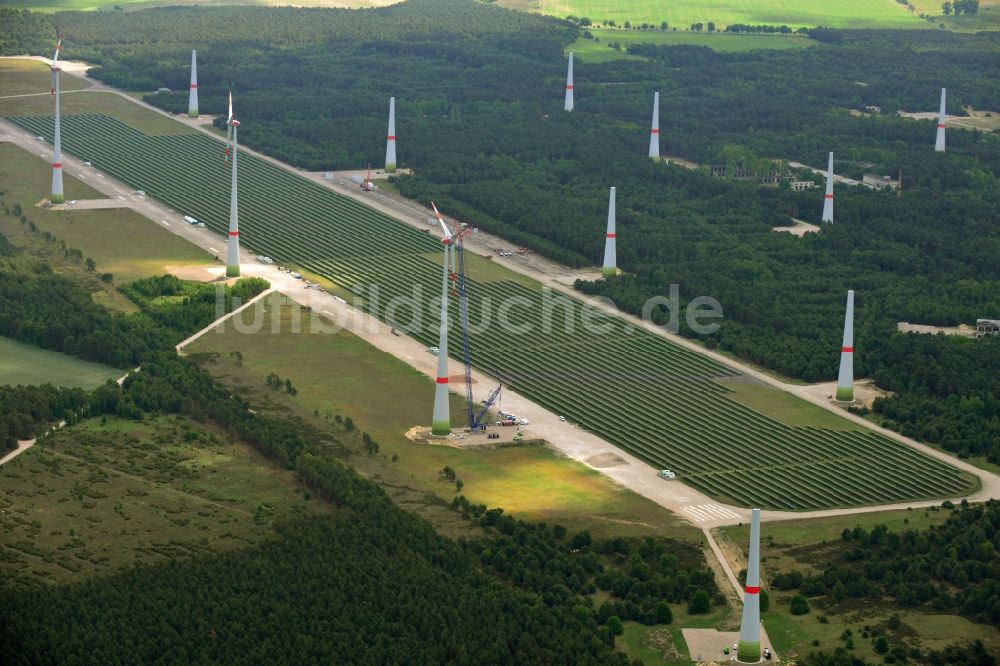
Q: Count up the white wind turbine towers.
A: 12